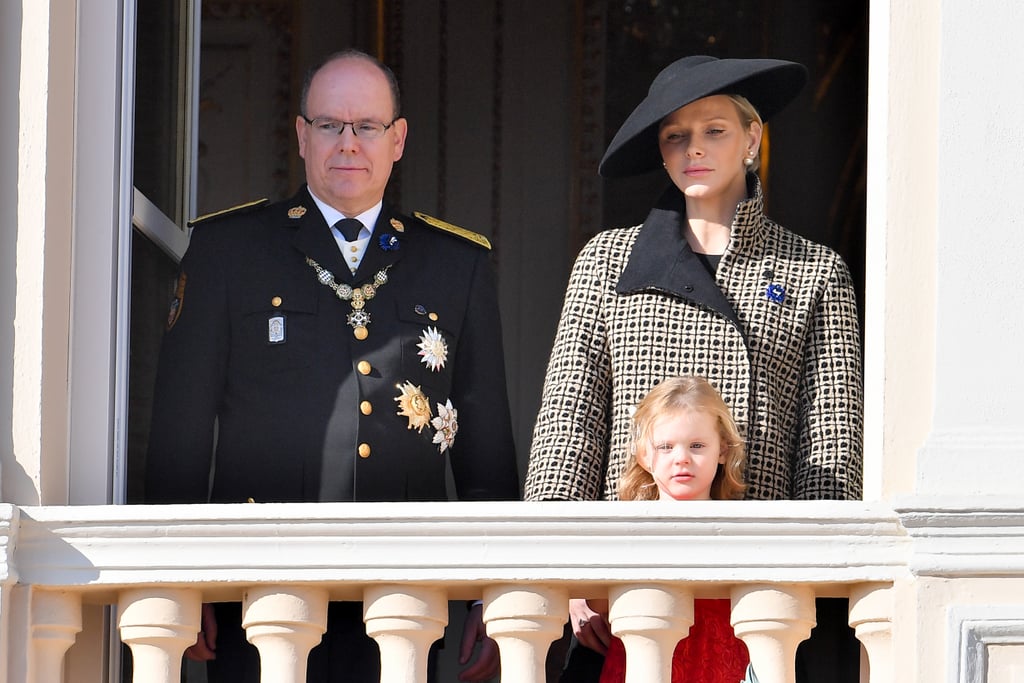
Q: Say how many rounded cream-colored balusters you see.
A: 8